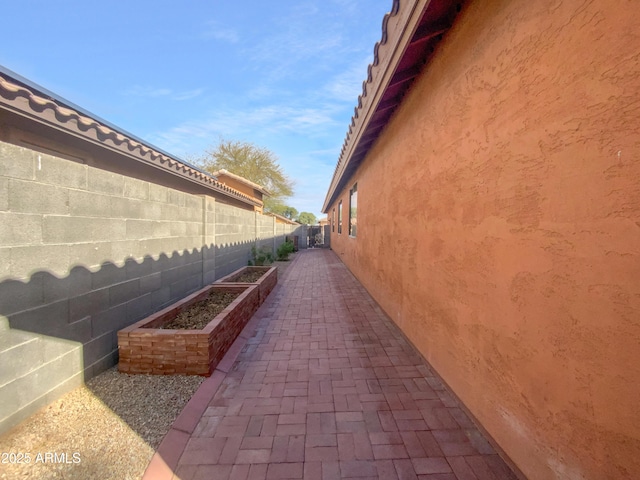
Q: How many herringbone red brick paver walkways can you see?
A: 1